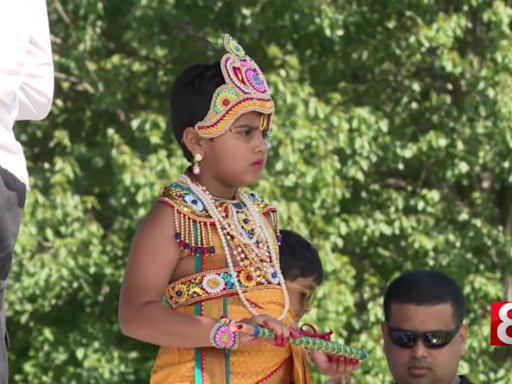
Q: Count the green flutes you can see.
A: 1